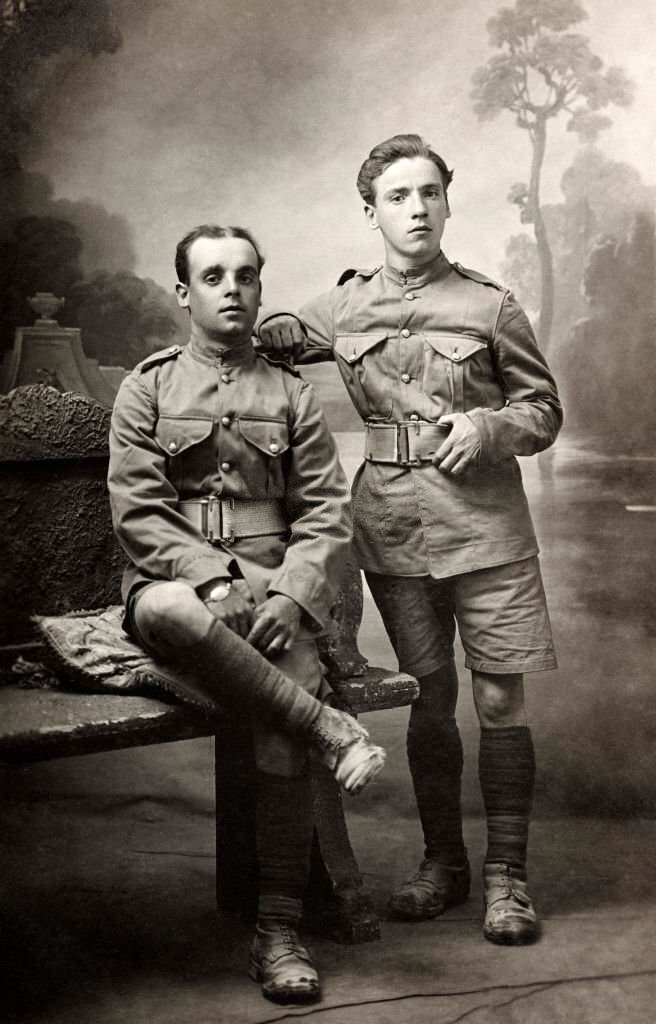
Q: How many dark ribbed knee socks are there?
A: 4